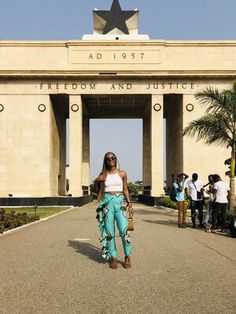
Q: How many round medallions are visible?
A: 5